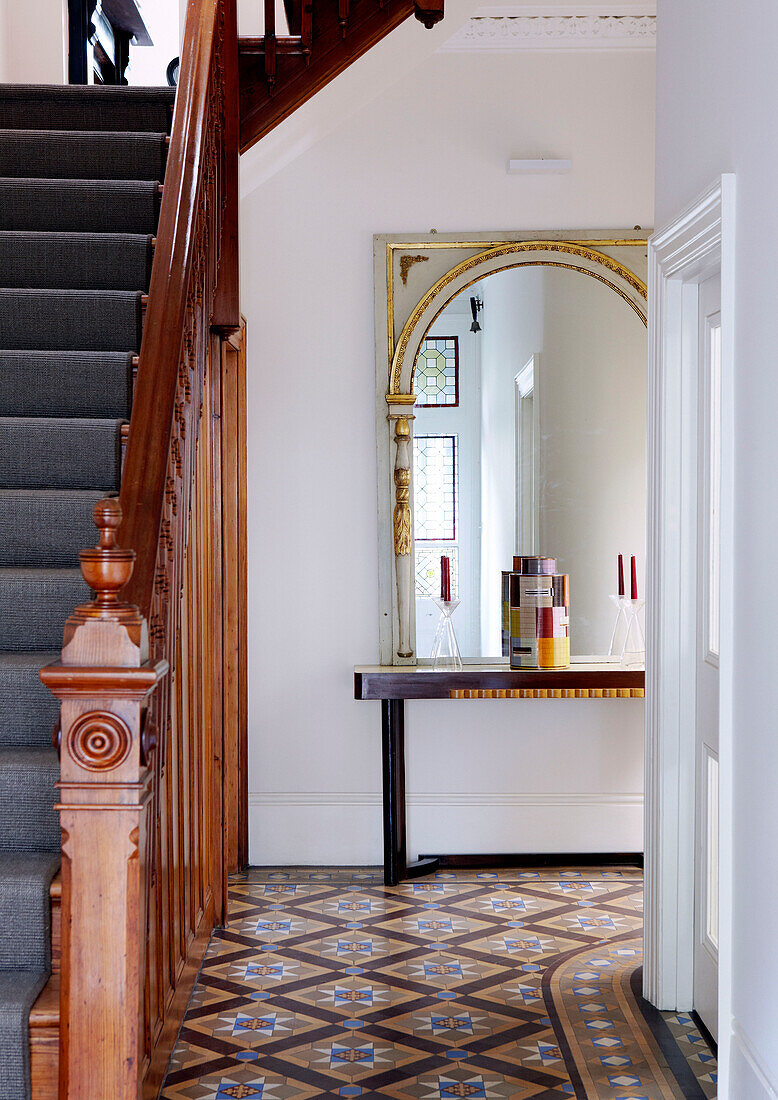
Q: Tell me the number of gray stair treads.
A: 13